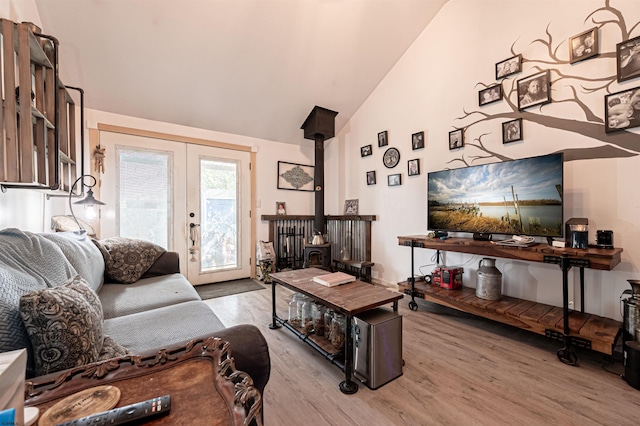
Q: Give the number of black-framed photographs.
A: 14